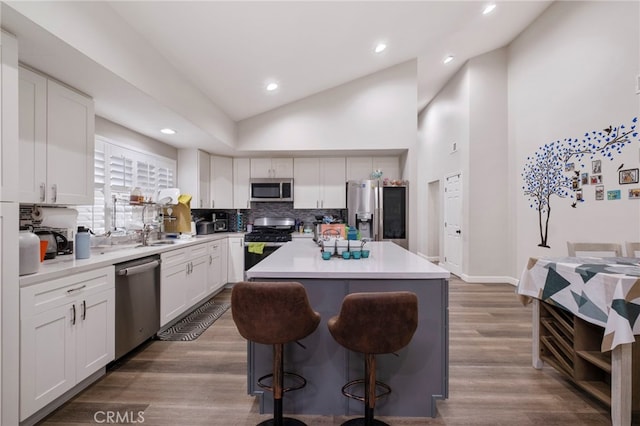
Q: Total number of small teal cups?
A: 4